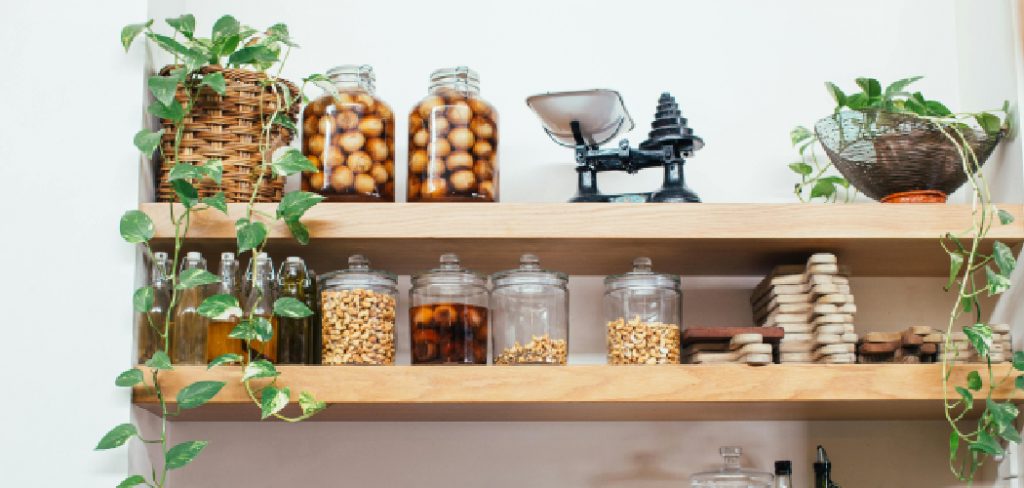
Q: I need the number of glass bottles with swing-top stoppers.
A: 5